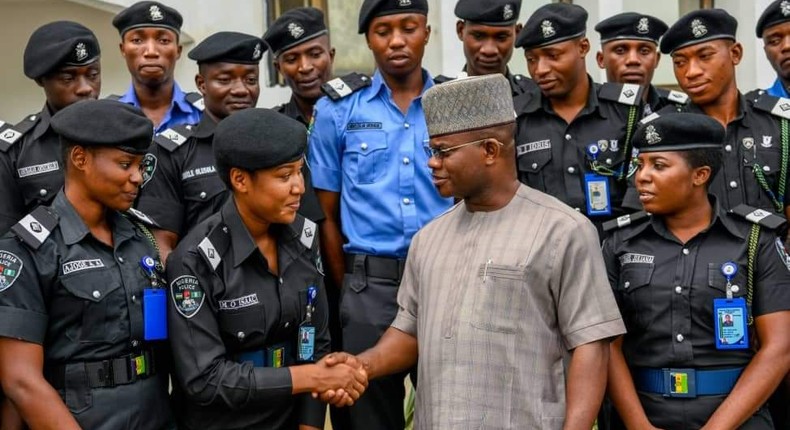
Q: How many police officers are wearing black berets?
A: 13